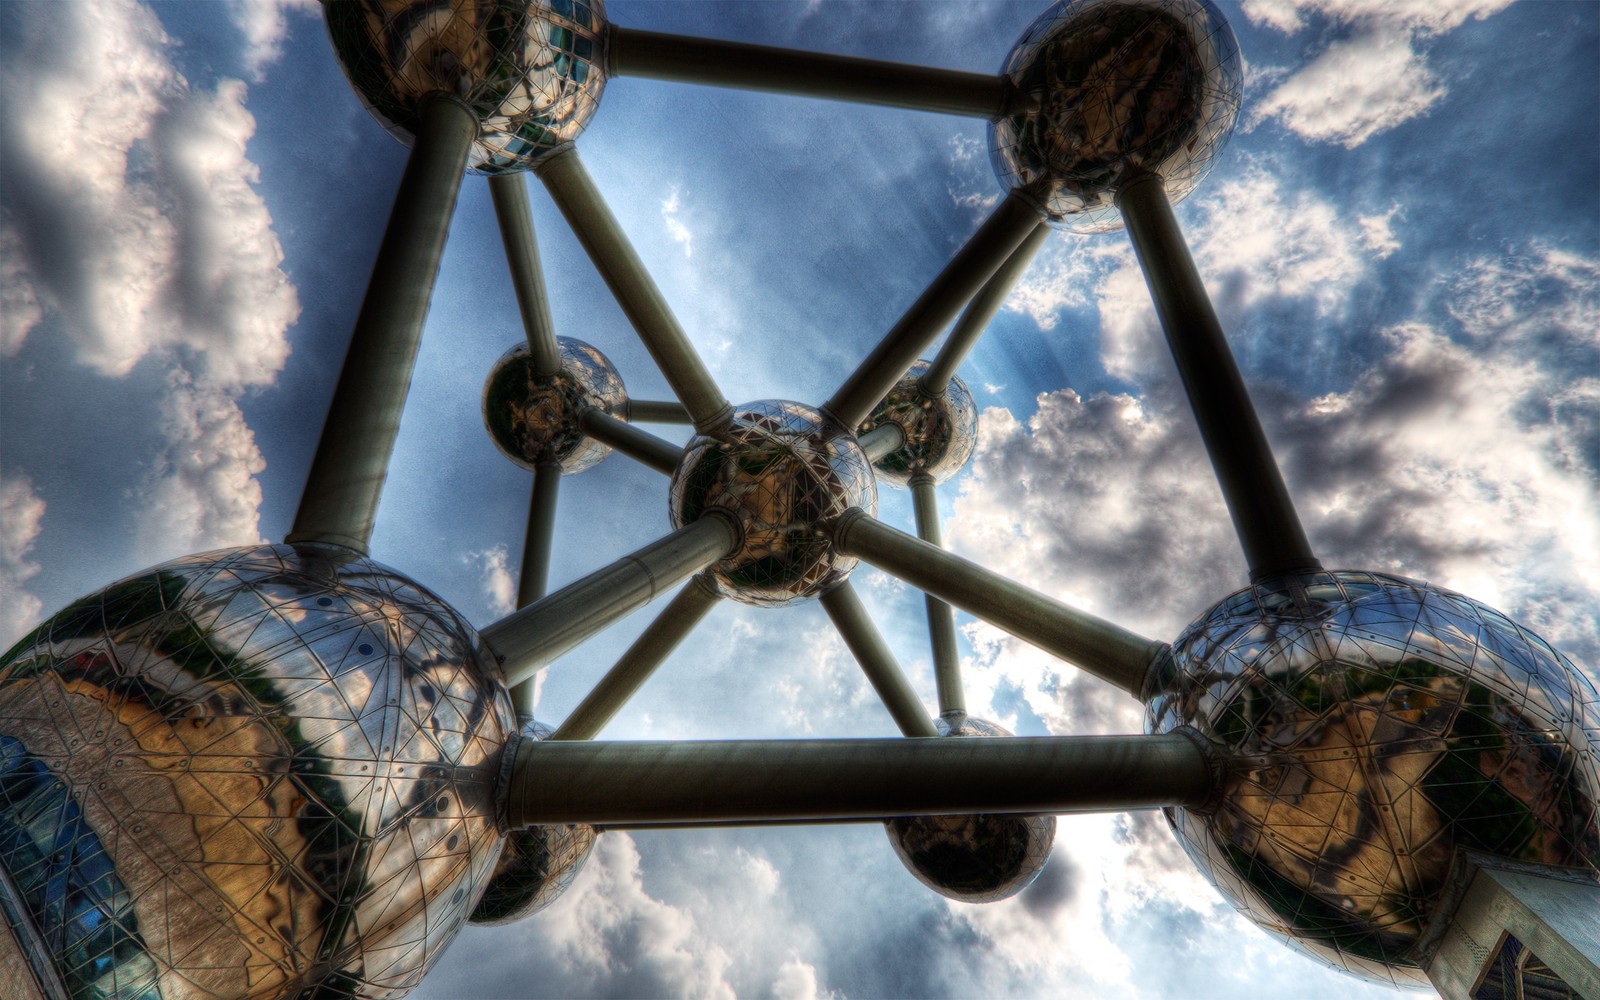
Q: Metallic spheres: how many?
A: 9